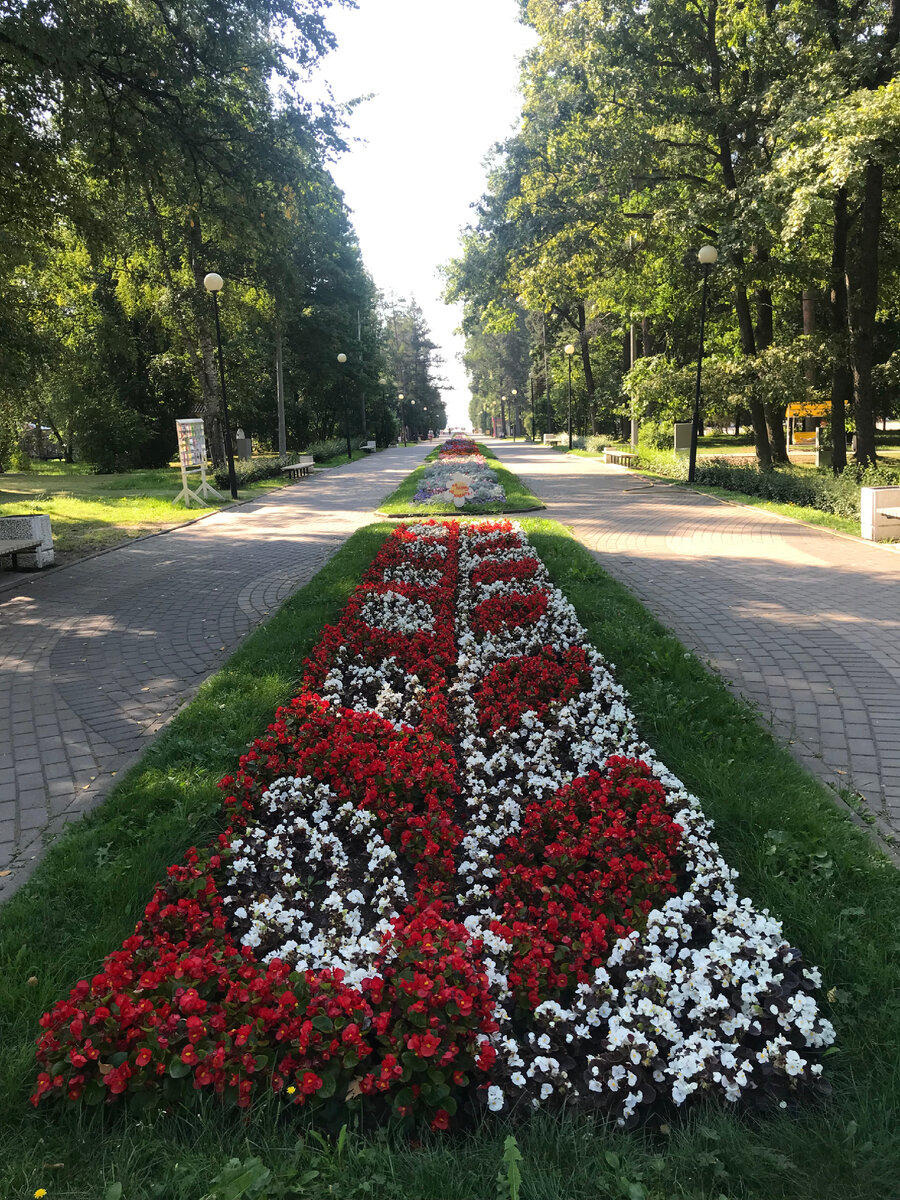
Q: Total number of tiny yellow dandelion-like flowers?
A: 2